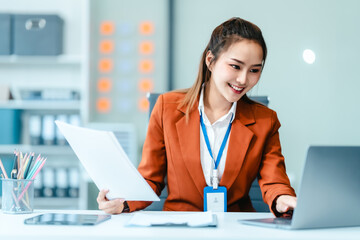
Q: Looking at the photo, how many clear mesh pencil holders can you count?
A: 1